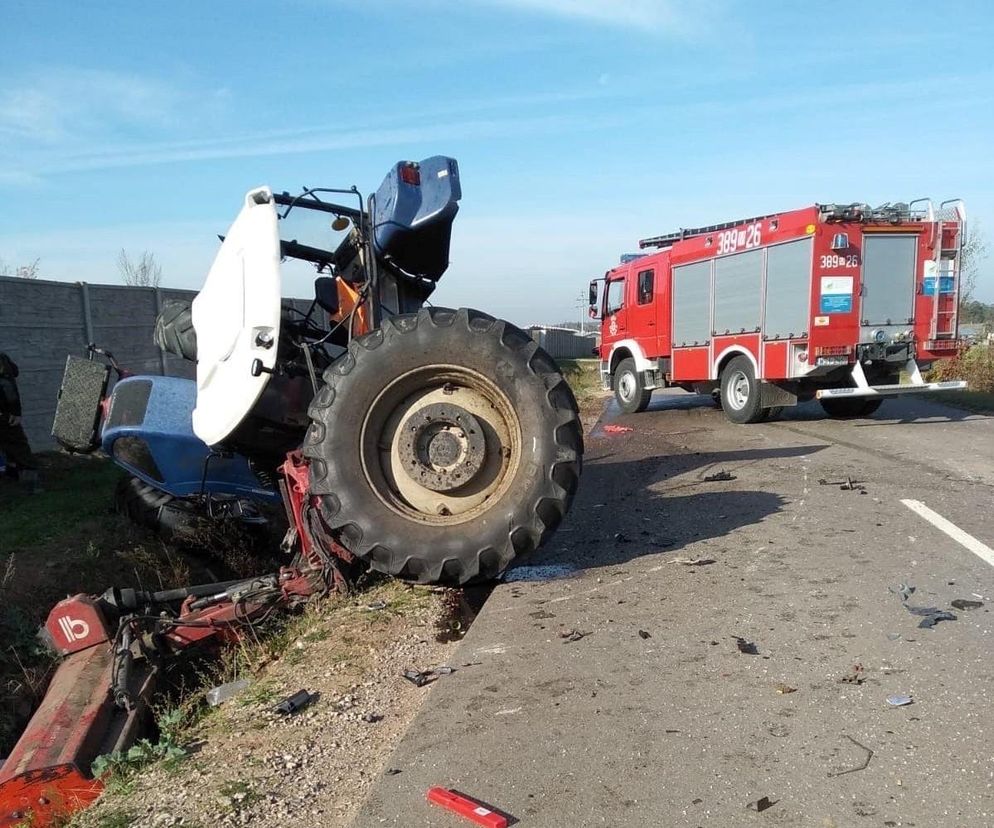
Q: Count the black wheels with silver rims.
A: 2